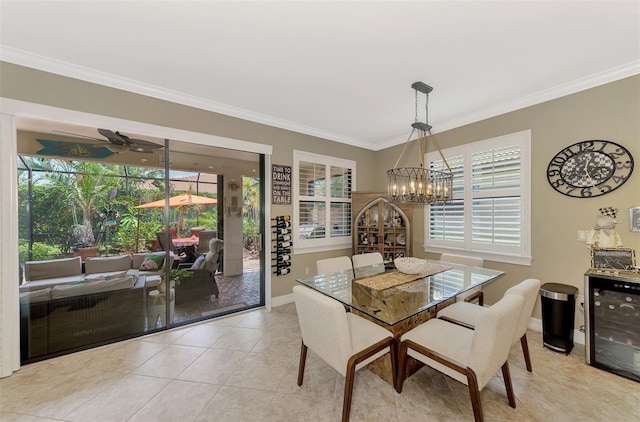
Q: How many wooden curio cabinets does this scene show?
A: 1